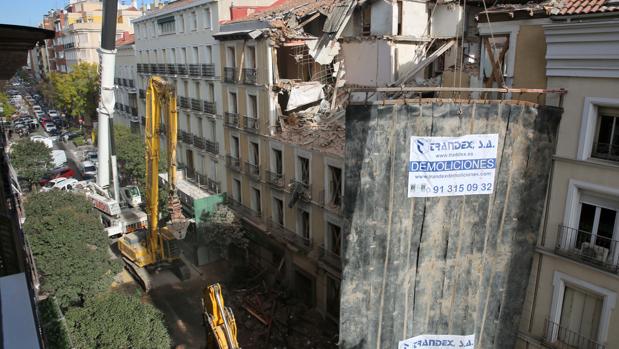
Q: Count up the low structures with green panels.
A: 1